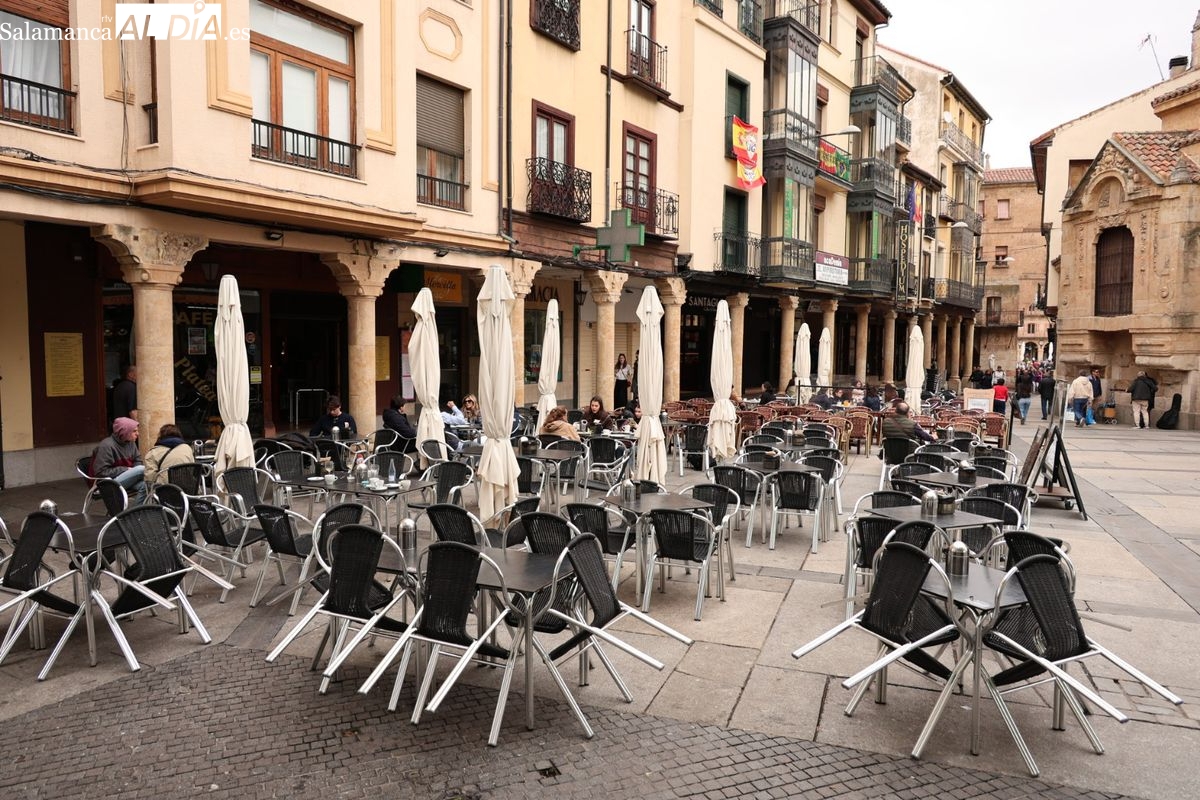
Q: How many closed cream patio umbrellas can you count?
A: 9